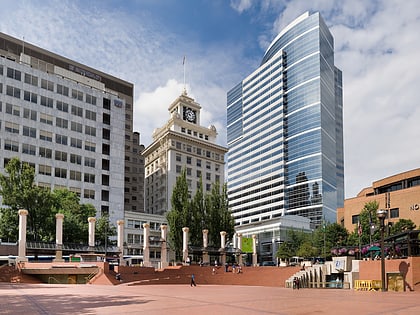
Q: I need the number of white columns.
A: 11